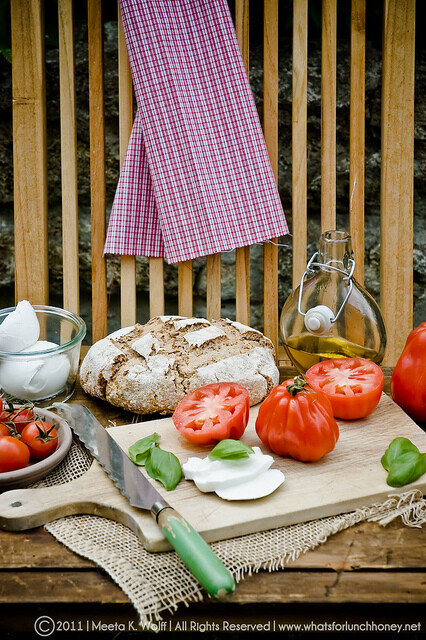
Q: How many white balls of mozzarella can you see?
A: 2